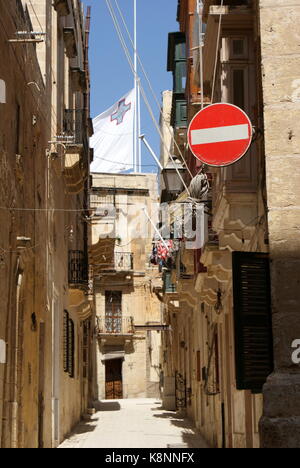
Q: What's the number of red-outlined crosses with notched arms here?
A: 1